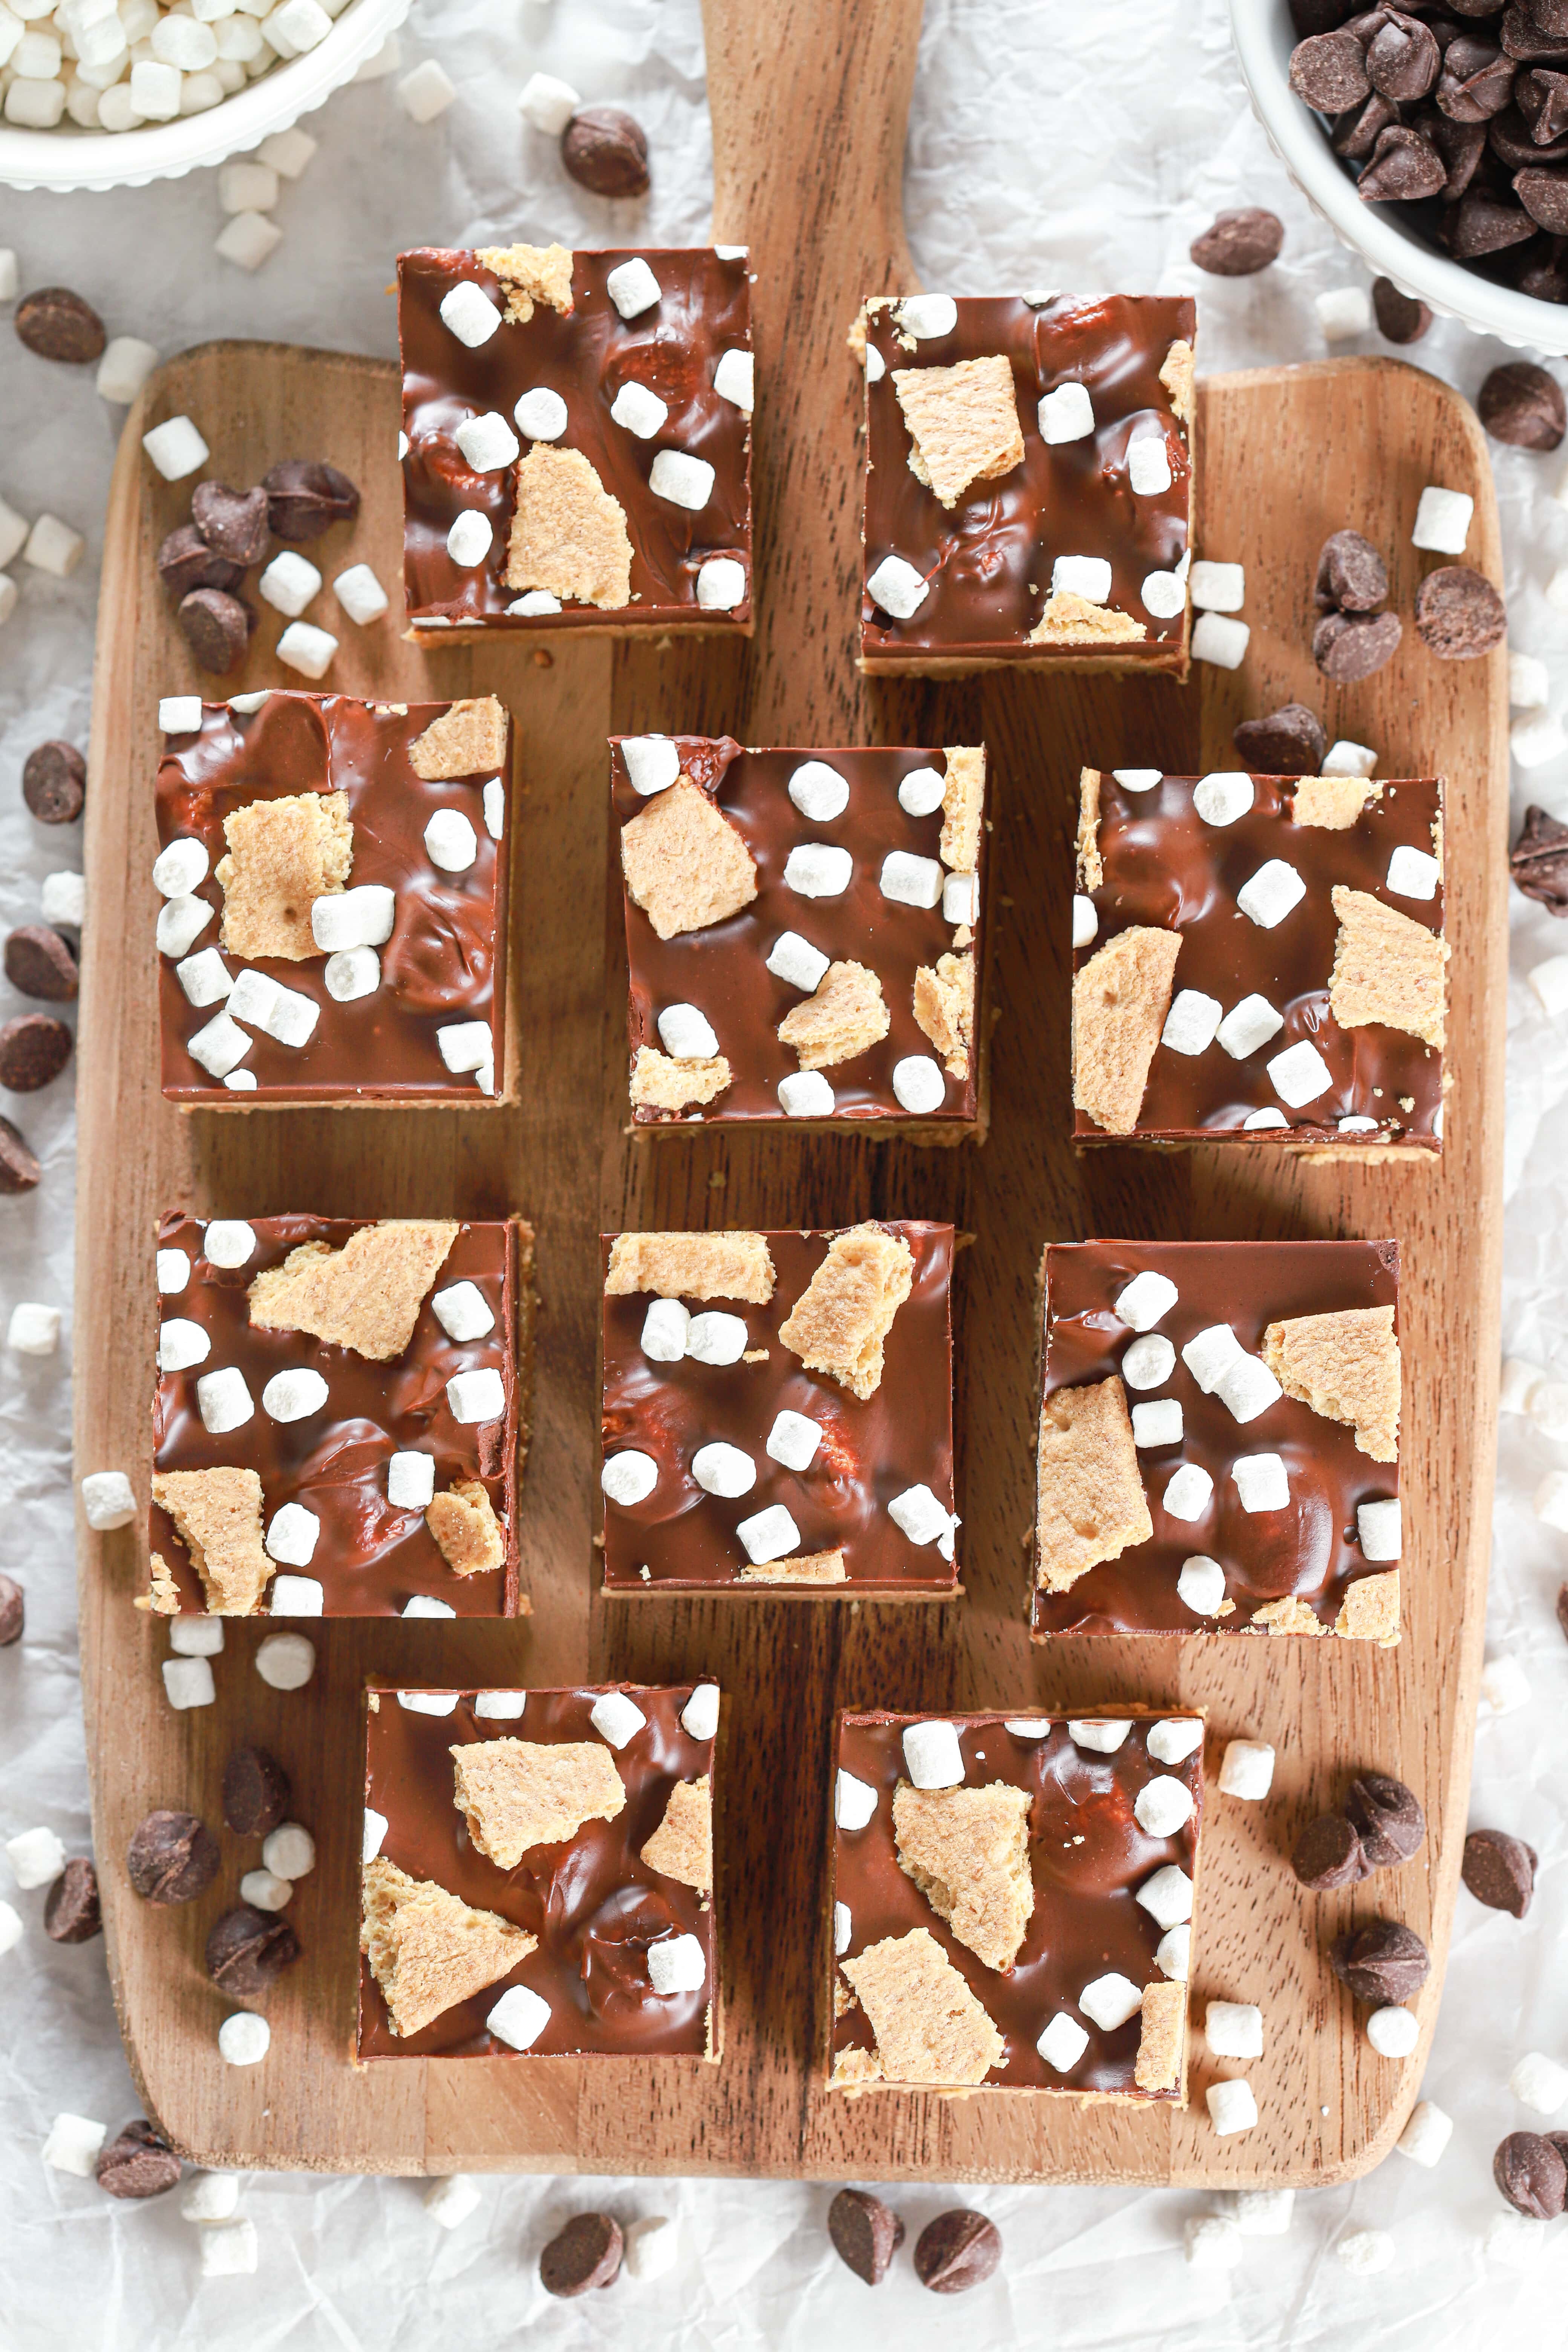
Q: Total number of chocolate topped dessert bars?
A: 10